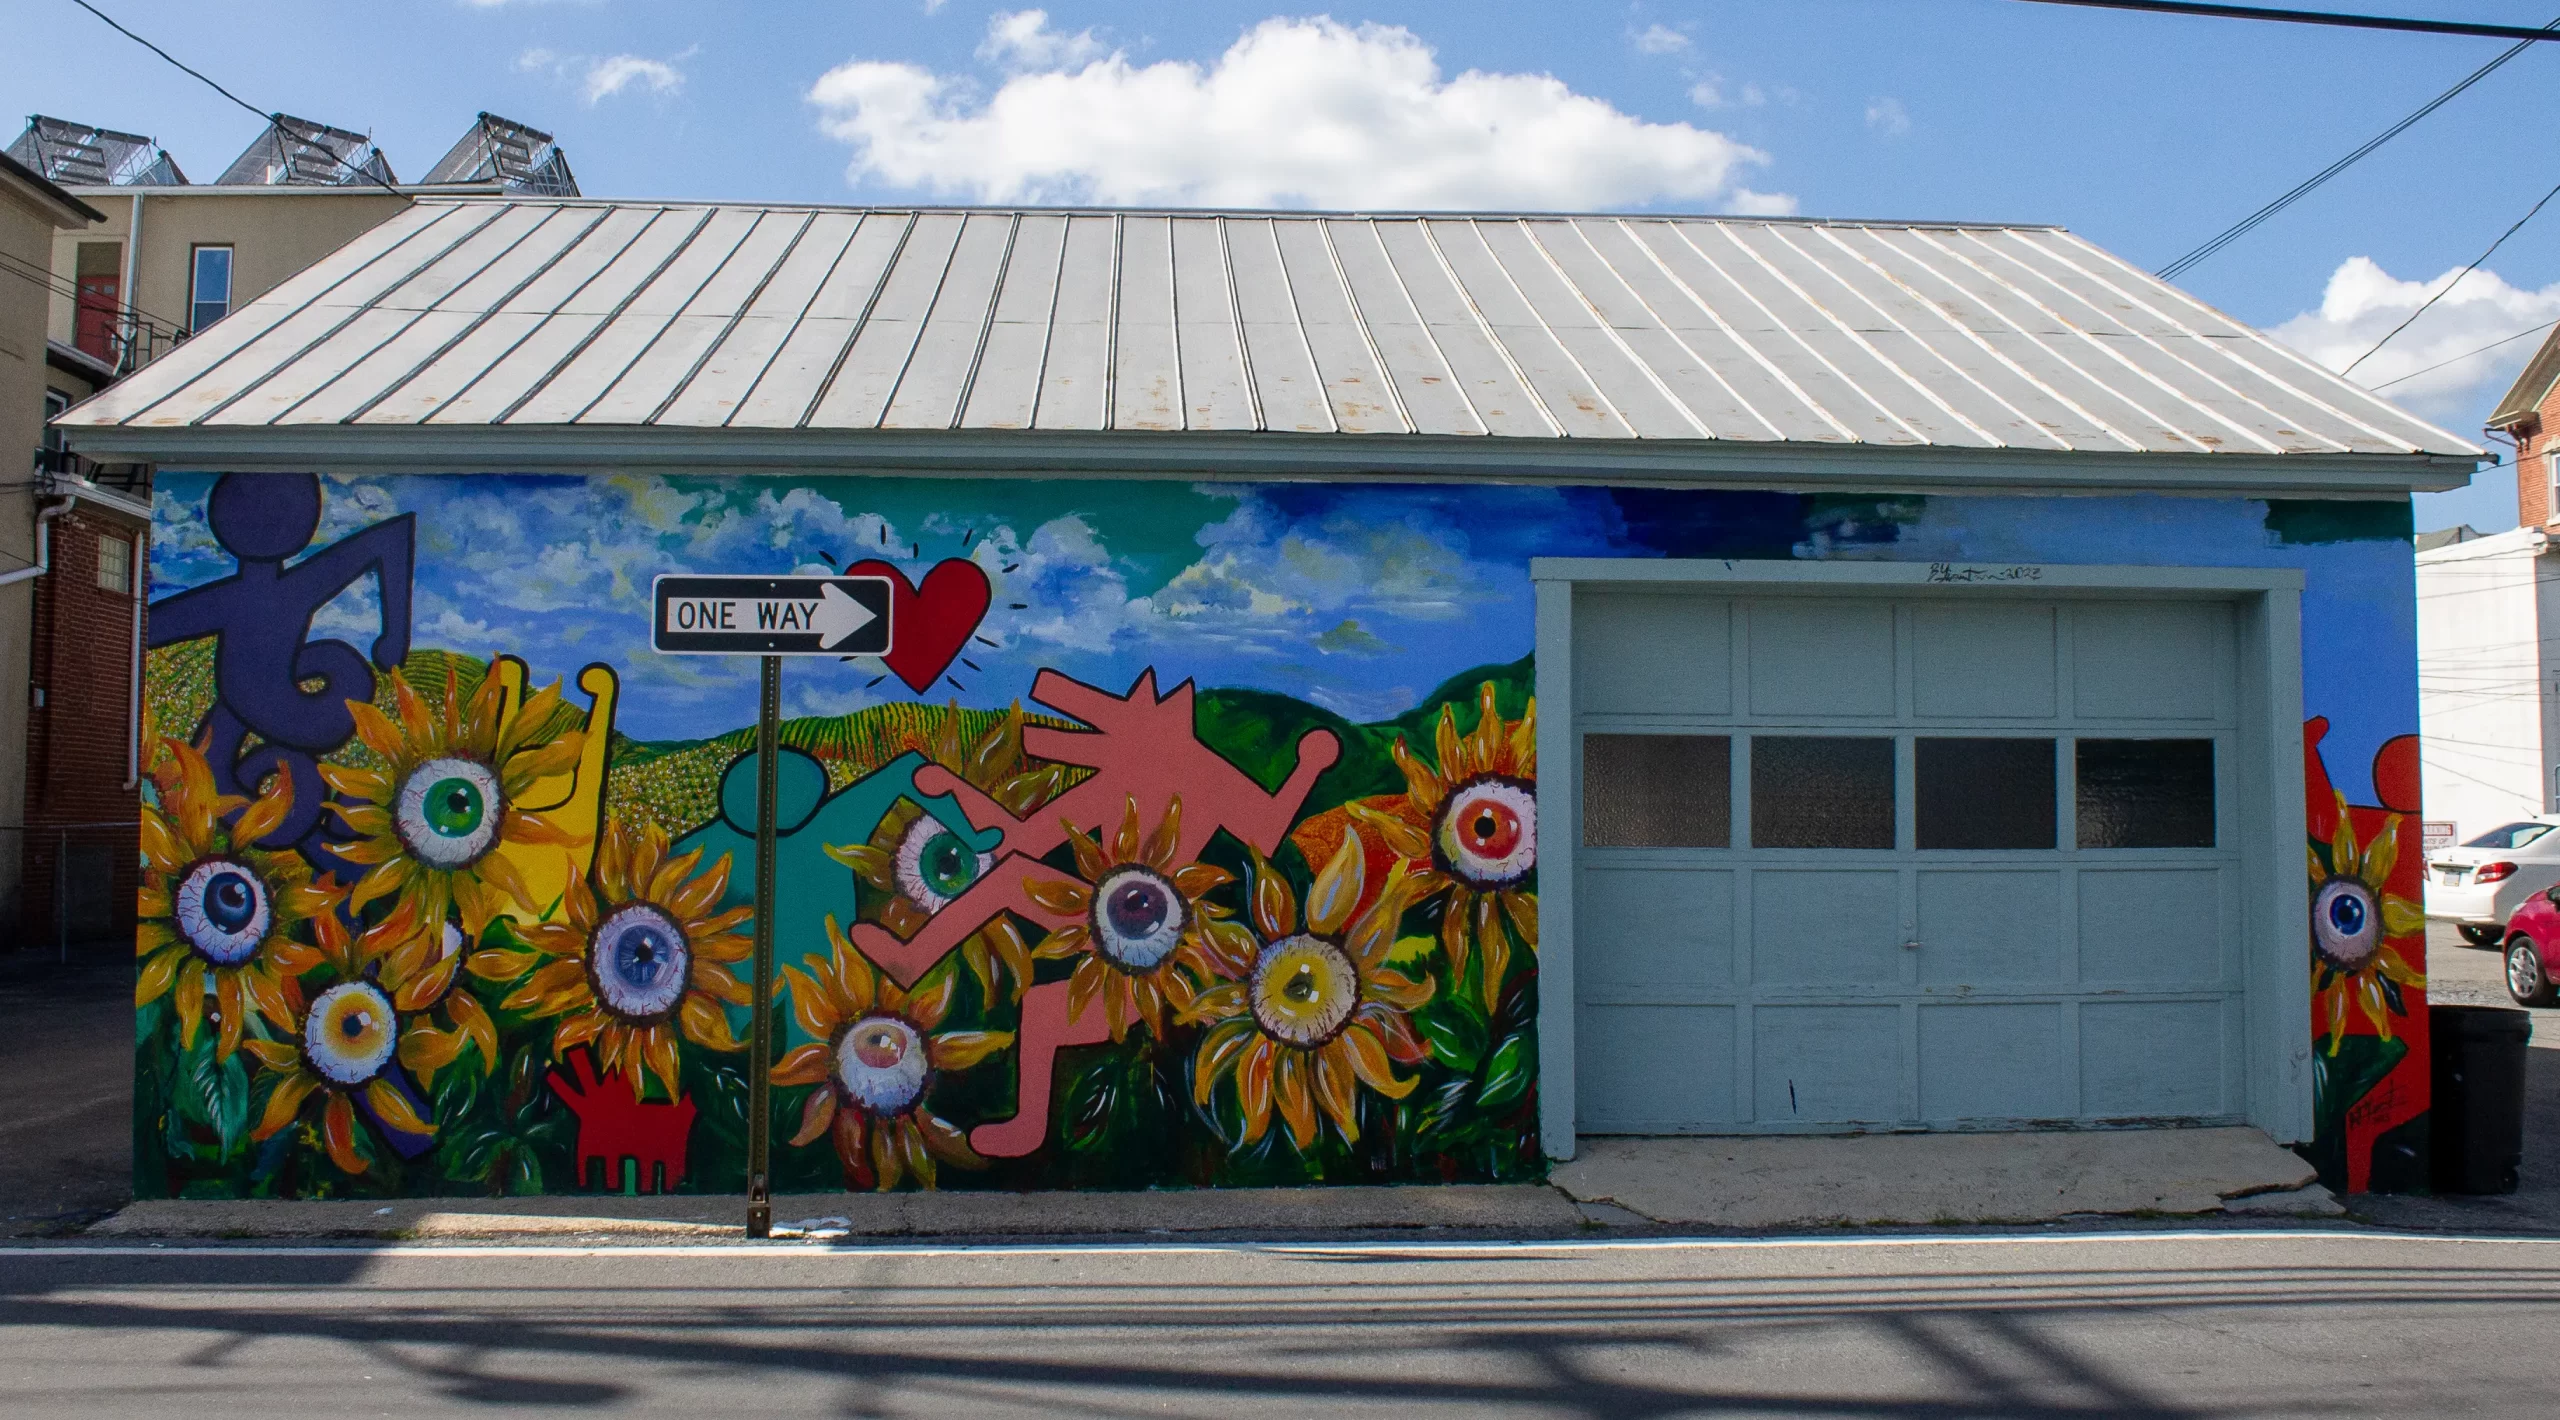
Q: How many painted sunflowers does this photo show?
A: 11